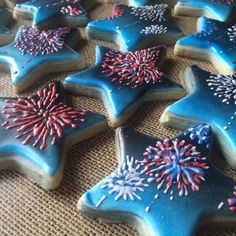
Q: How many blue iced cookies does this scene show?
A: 11